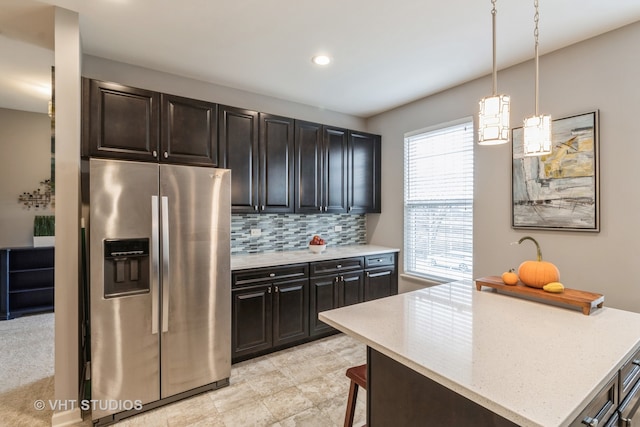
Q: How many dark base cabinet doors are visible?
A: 5